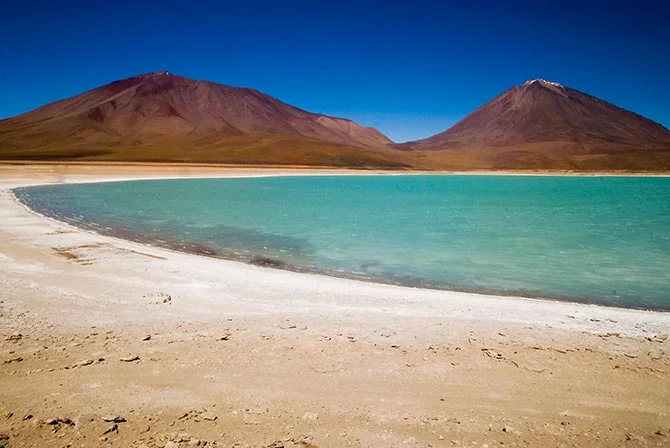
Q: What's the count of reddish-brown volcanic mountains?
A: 2